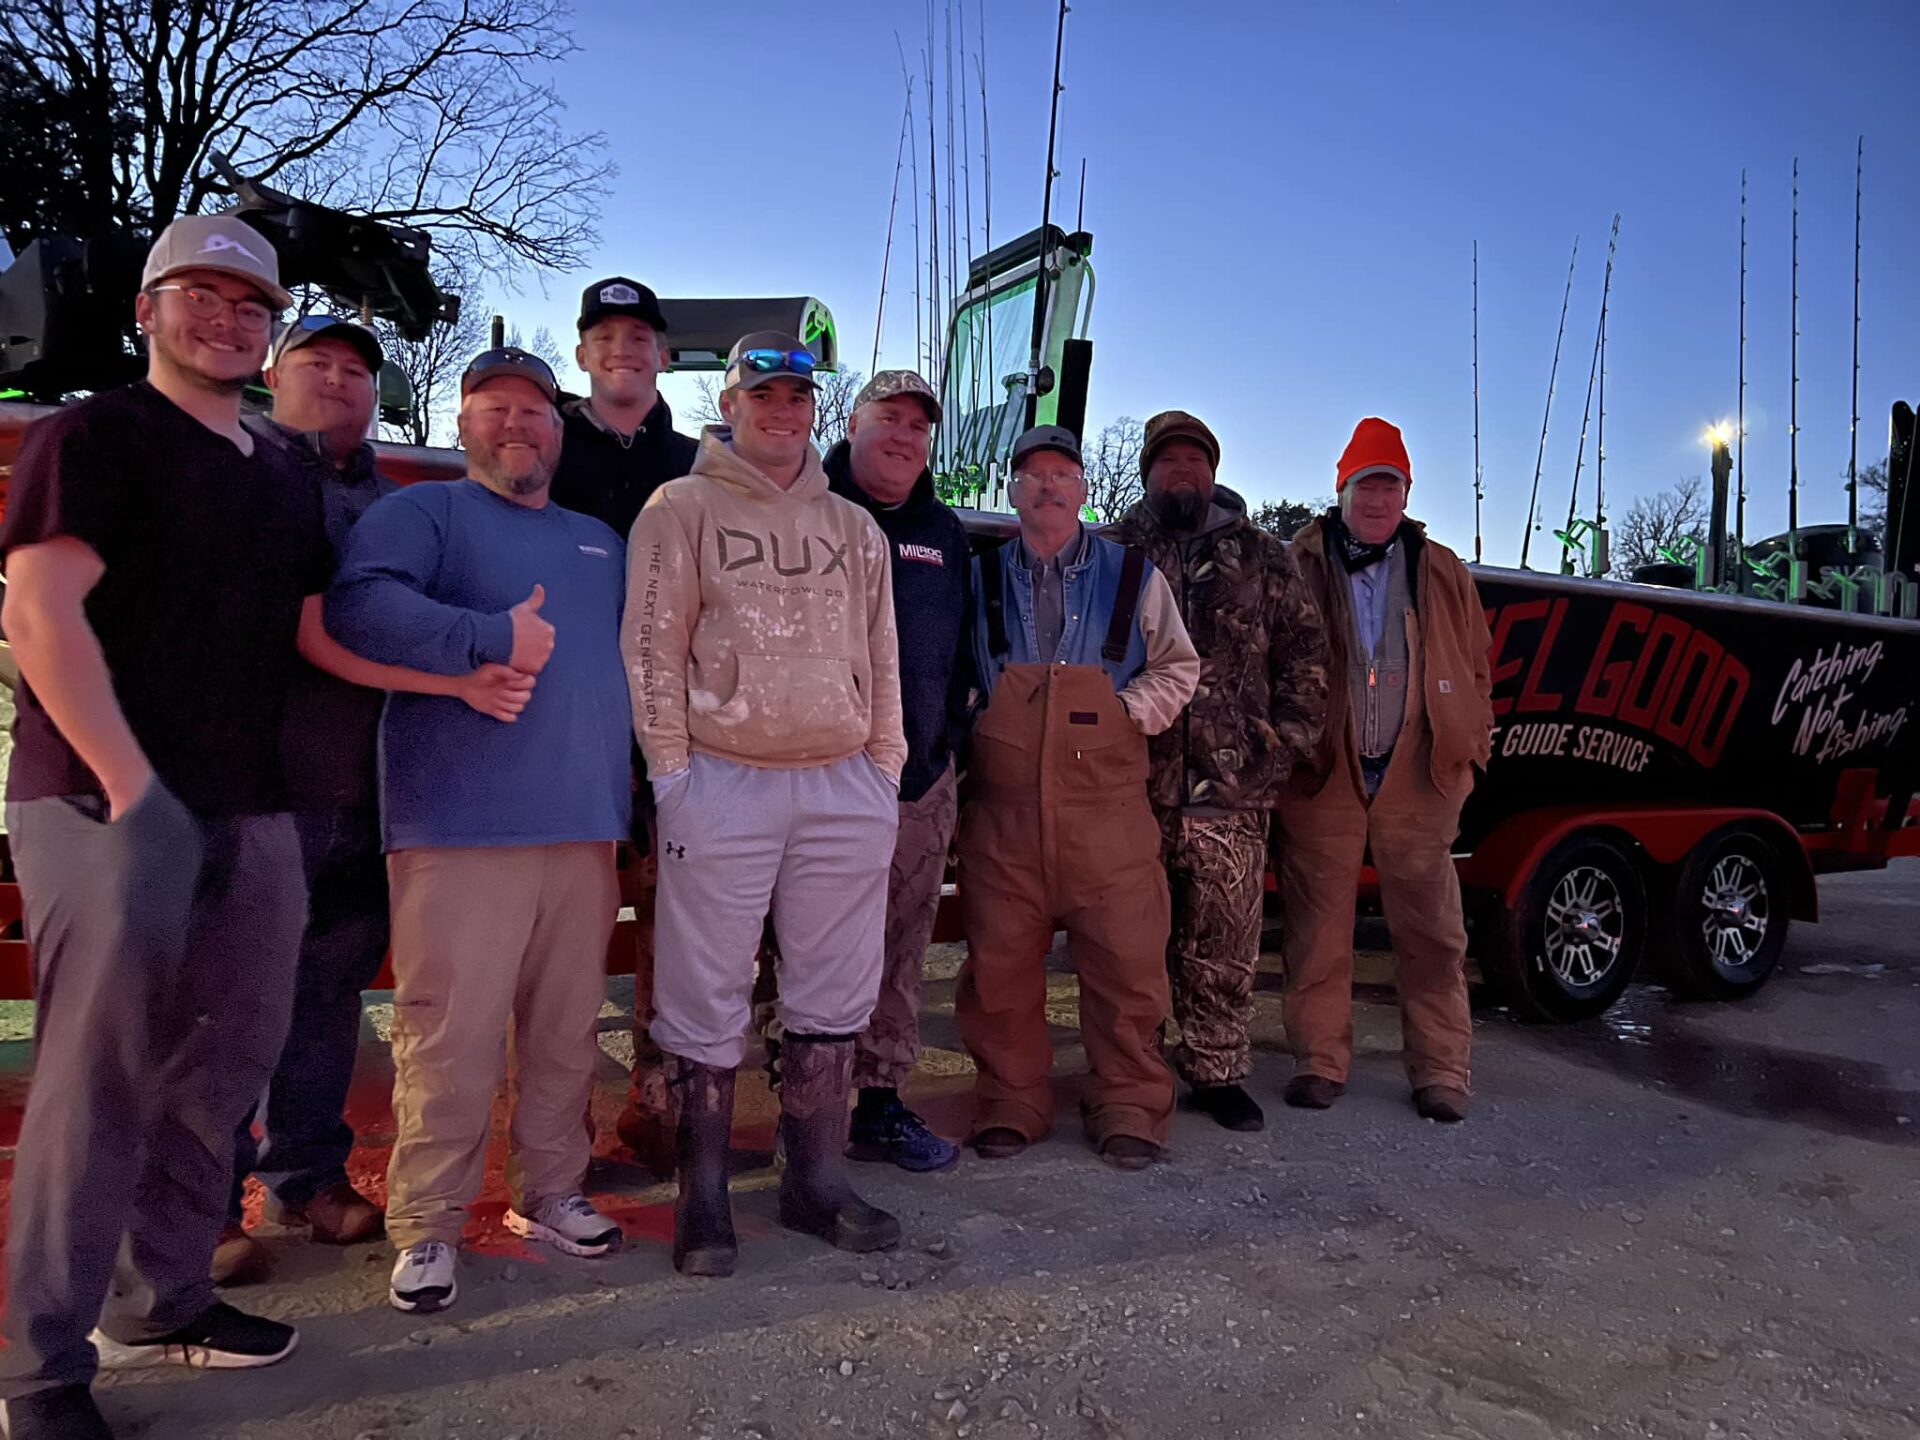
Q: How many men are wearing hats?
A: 9